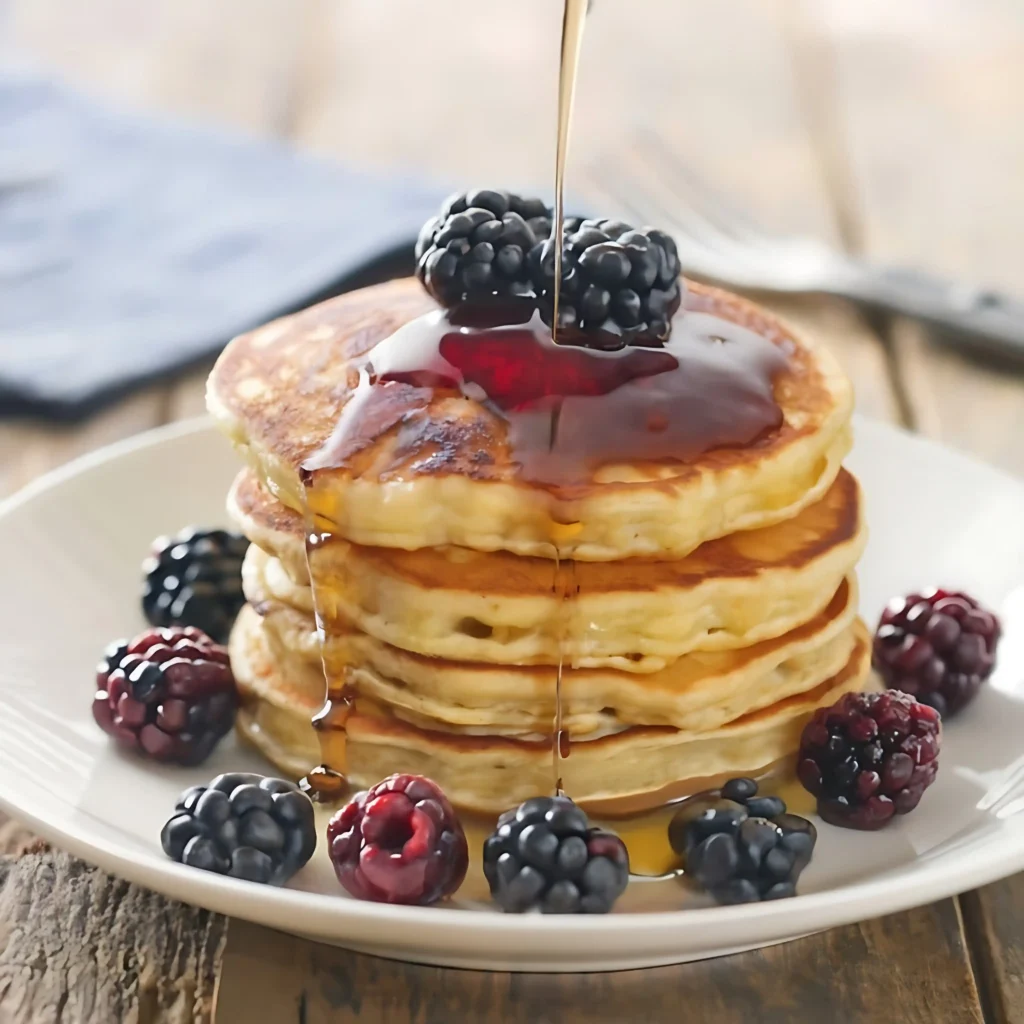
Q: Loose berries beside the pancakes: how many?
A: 8